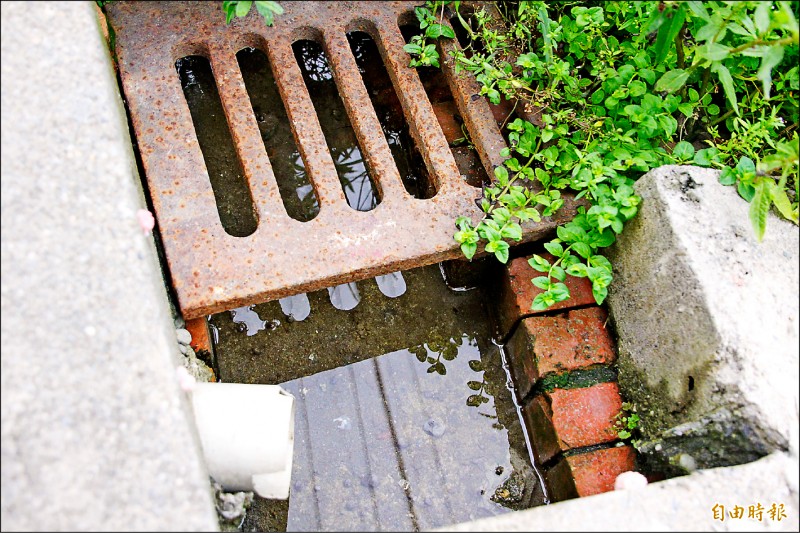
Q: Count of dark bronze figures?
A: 0